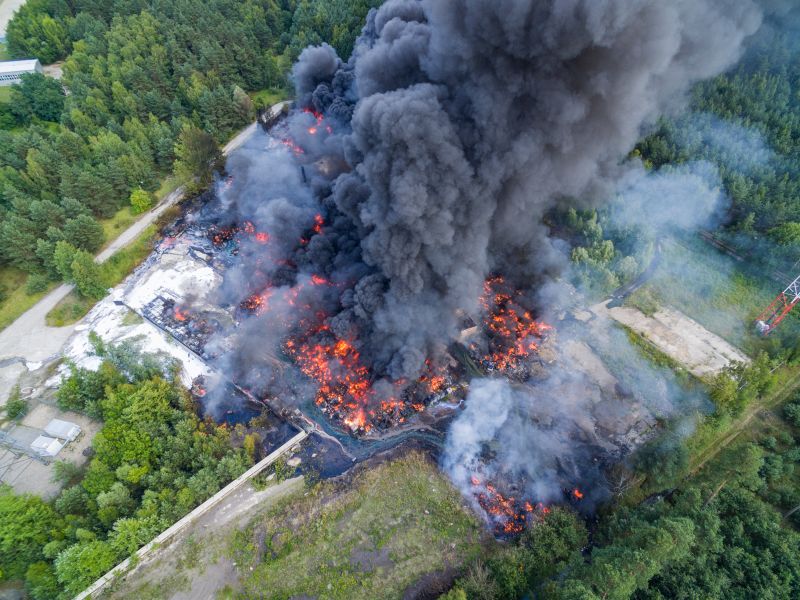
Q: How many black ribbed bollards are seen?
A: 0